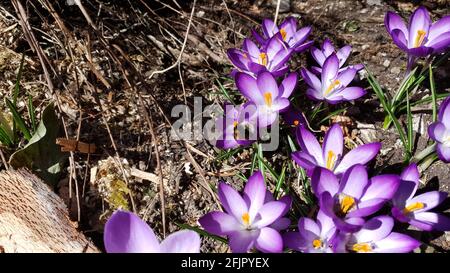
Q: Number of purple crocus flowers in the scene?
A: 15